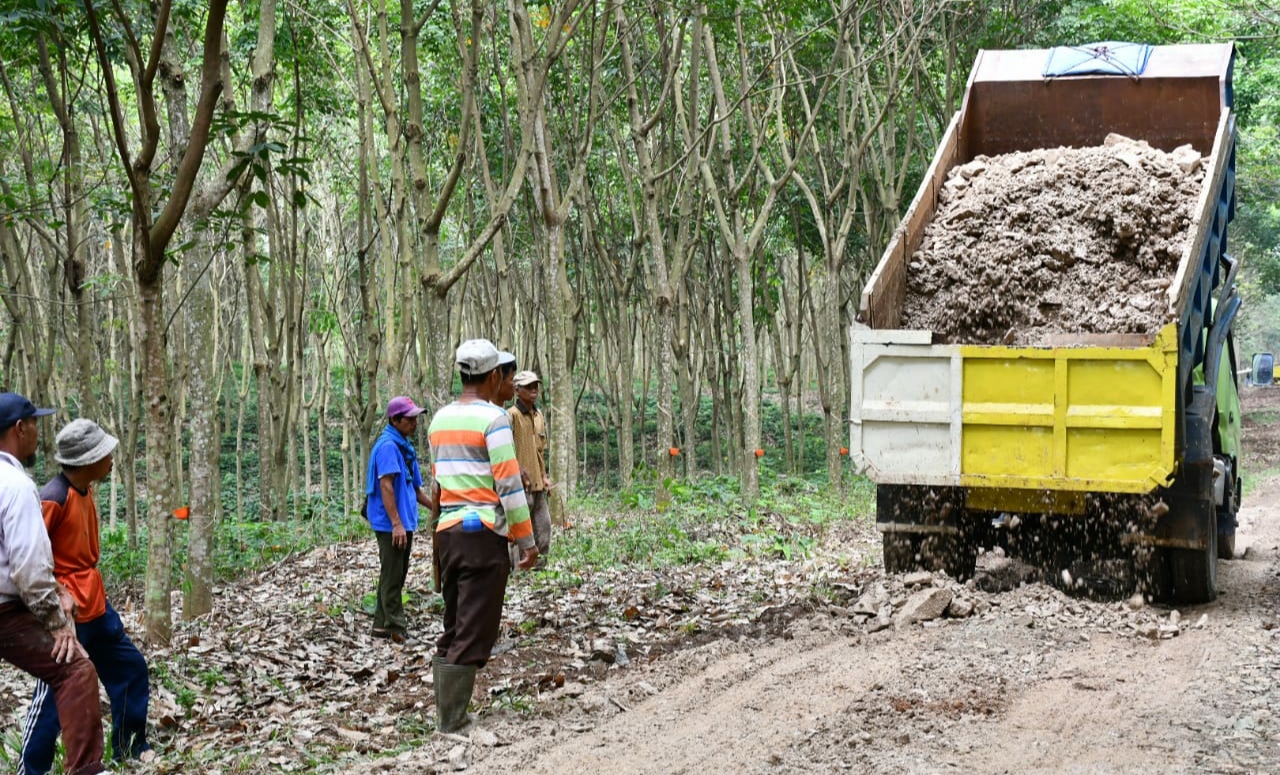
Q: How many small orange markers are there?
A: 4